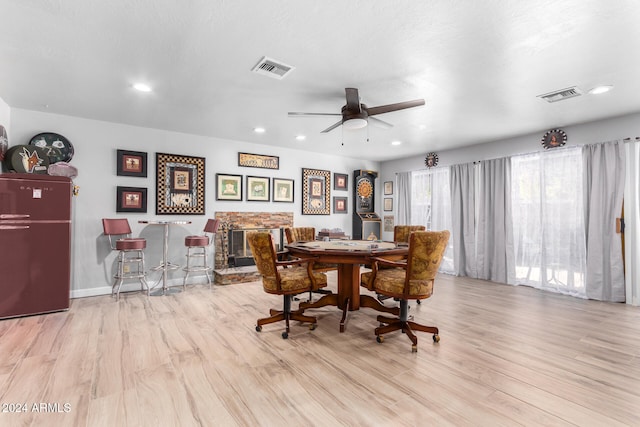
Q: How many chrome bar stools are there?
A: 2